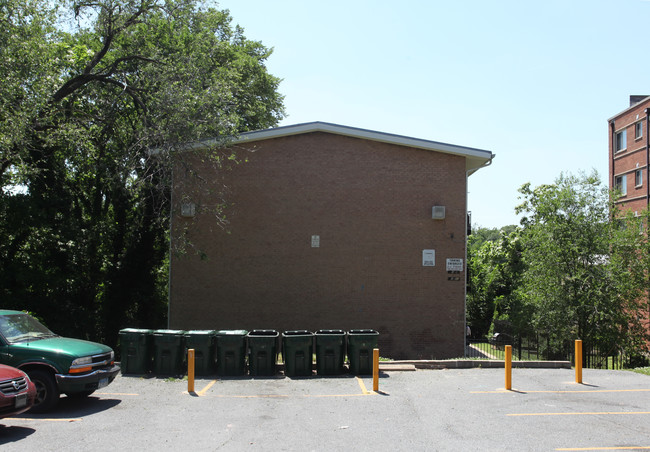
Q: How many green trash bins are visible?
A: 8